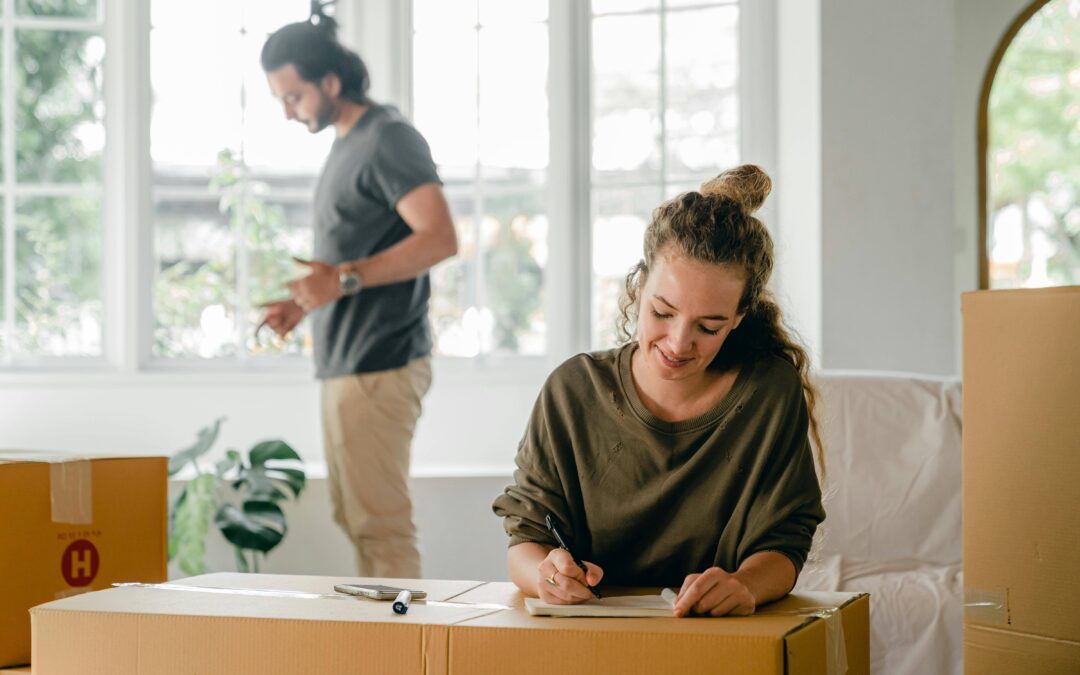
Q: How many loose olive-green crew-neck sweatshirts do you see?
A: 1